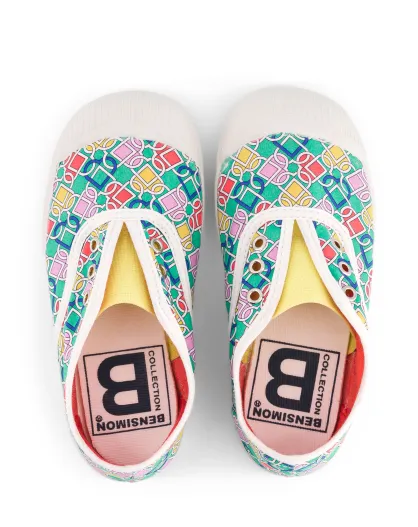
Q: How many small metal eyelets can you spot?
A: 11